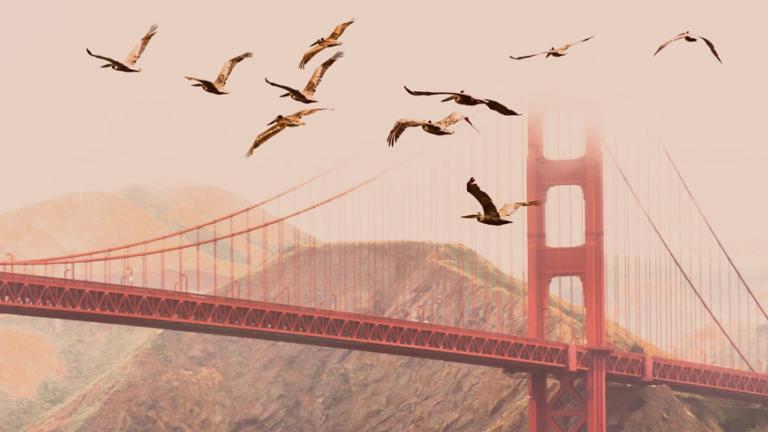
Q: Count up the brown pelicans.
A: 10